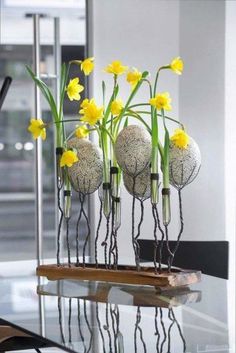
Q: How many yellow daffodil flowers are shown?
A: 12